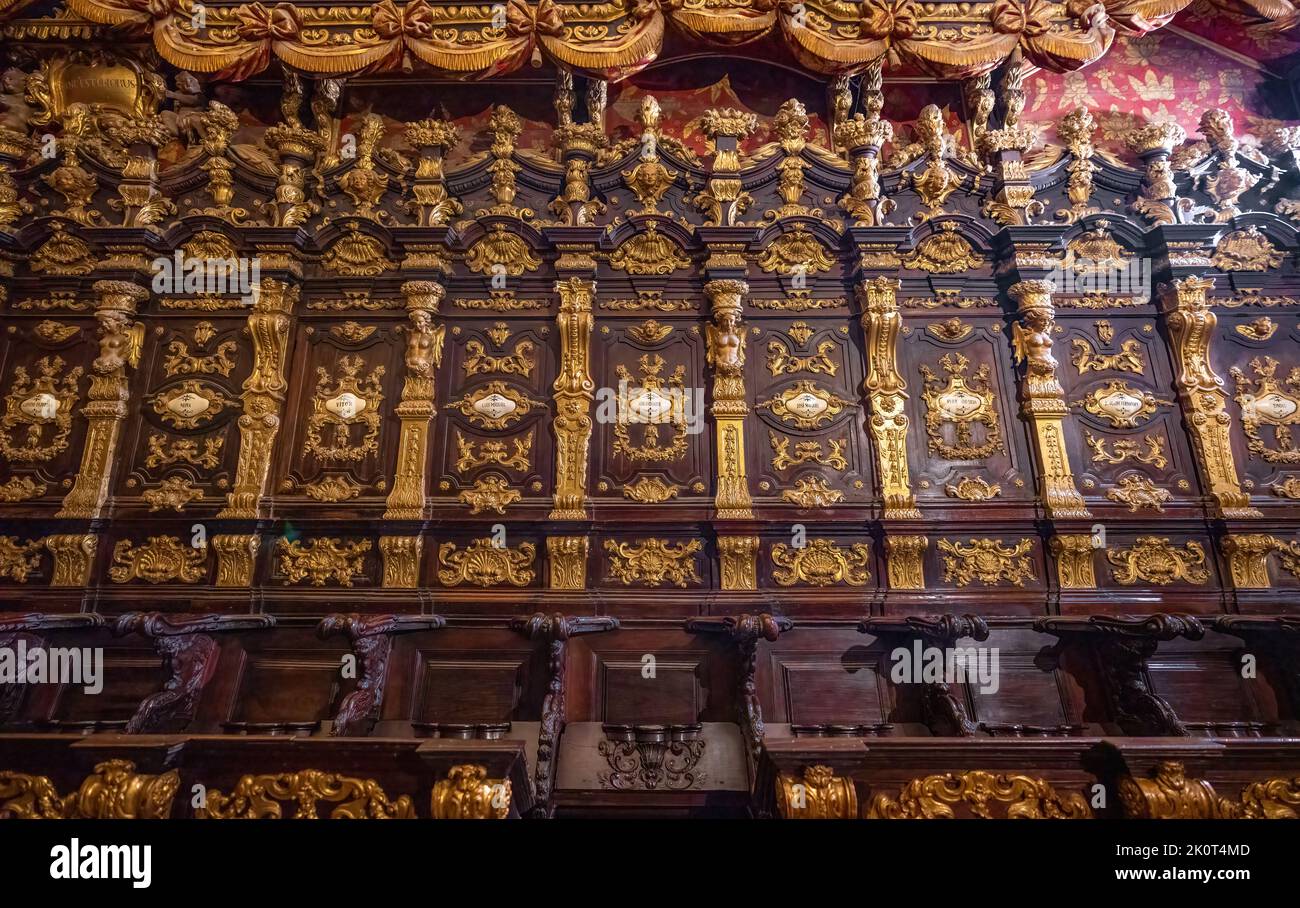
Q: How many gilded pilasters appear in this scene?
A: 8